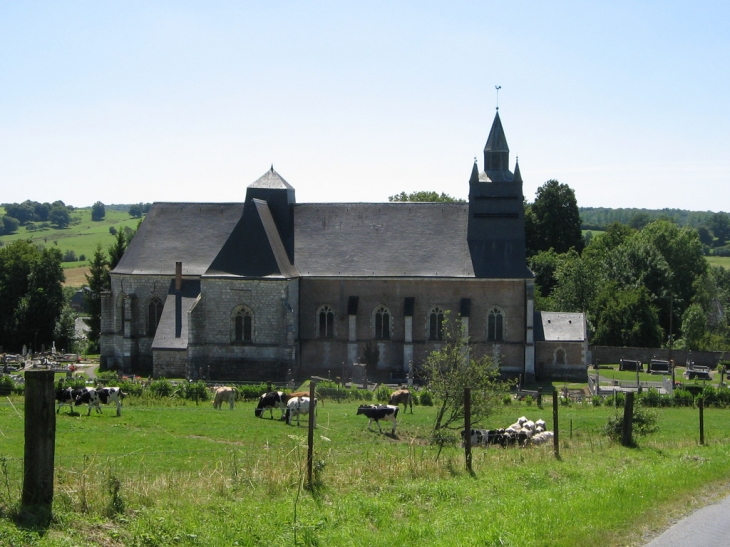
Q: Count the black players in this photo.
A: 0